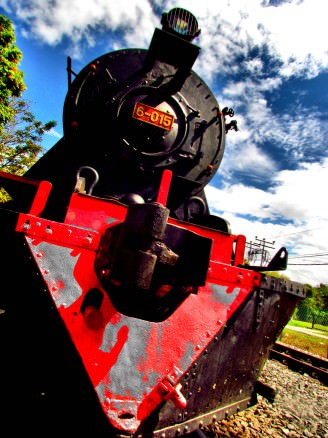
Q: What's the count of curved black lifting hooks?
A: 2